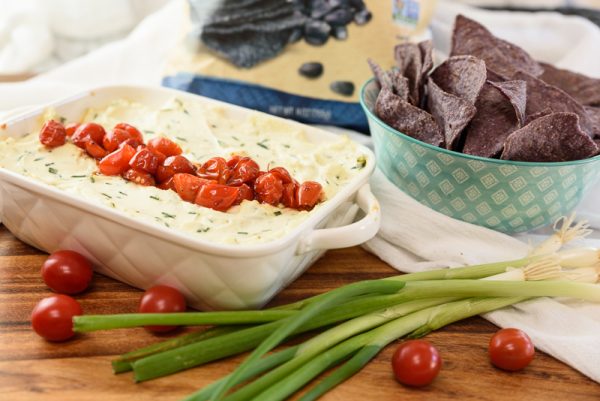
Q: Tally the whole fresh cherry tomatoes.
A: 5